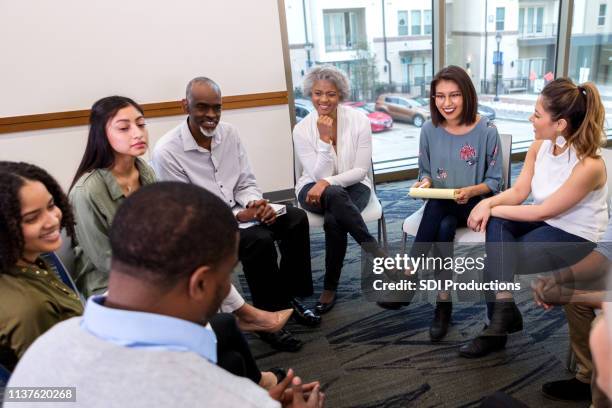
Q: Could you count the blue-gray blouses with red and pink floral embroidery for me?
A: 1